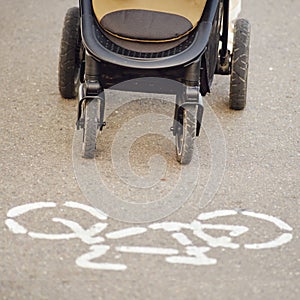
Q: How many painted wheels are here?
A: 2